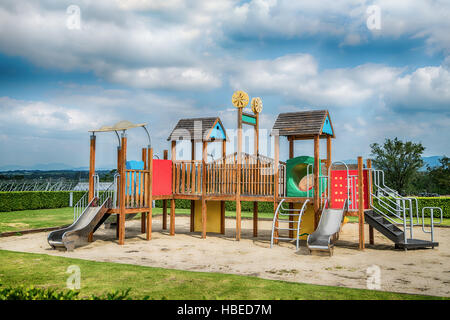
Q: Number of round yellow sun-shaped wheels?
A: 2